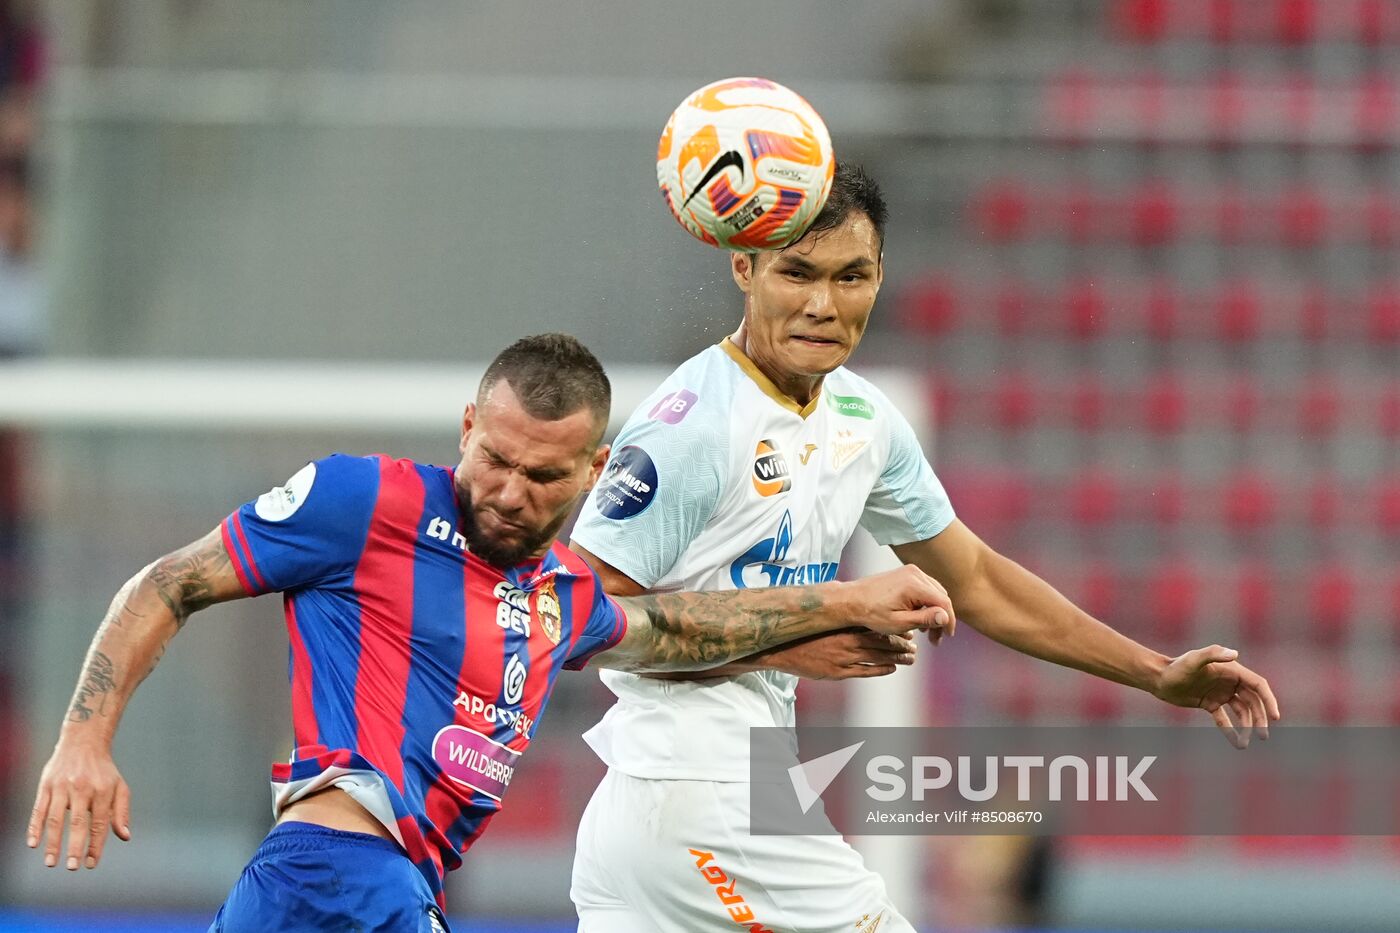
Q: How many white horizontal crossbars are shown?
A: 1